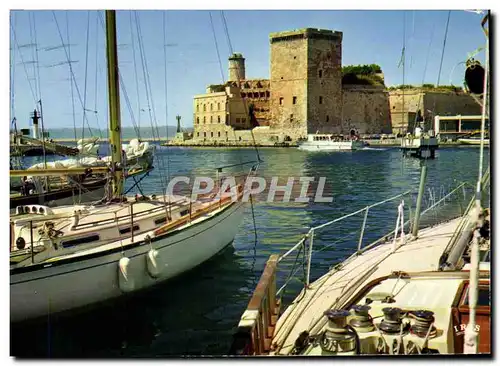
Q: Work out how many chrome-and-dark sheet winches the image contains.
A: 4